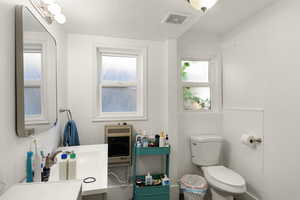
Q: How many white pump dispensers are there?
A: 2